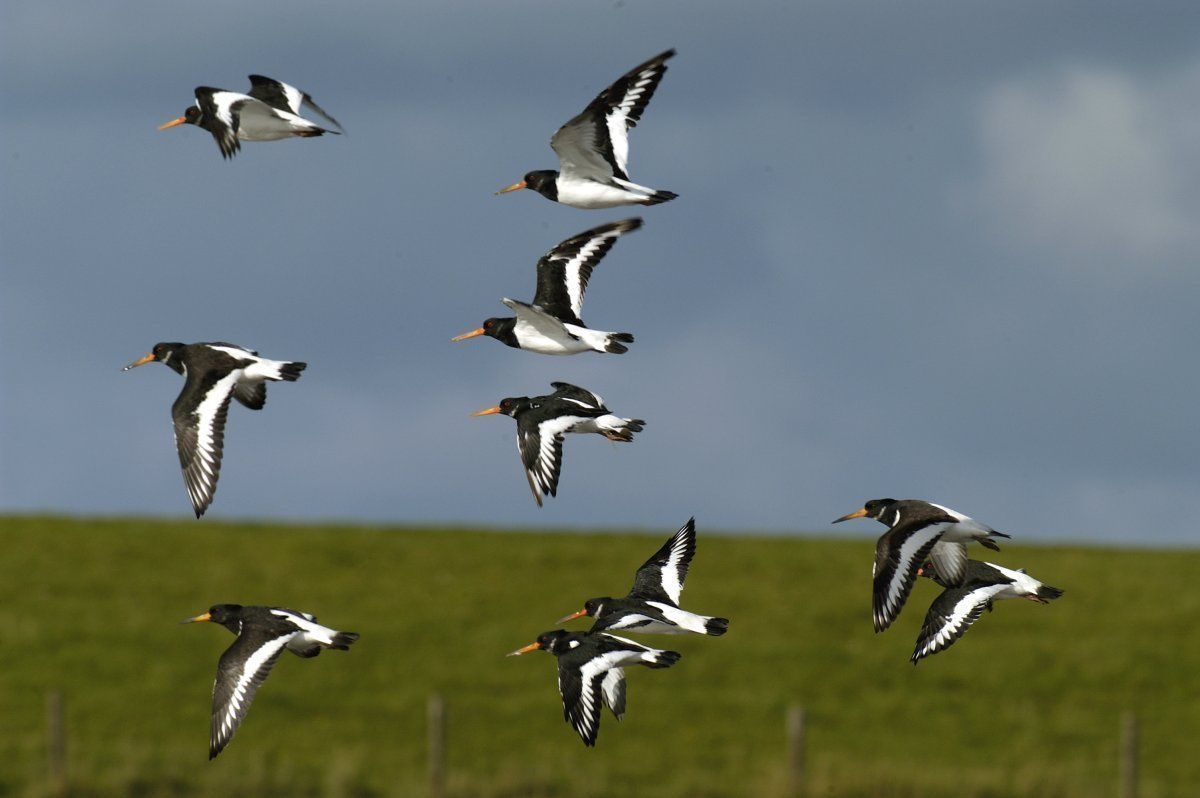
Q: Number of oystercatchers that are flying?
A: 10